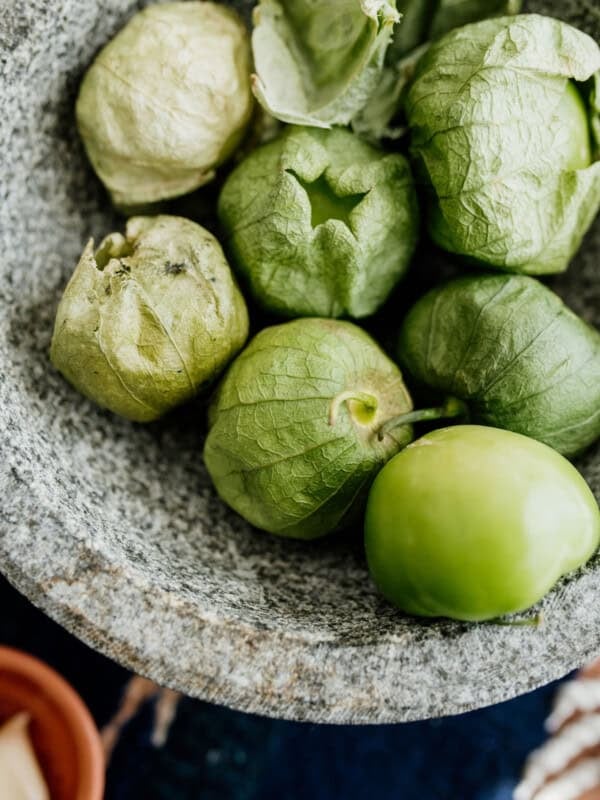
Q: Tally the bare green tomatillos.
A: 1